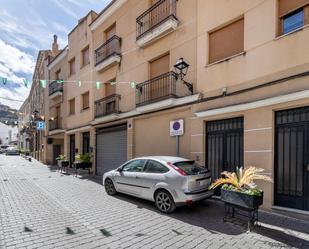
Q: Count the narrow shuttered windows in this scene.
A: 4